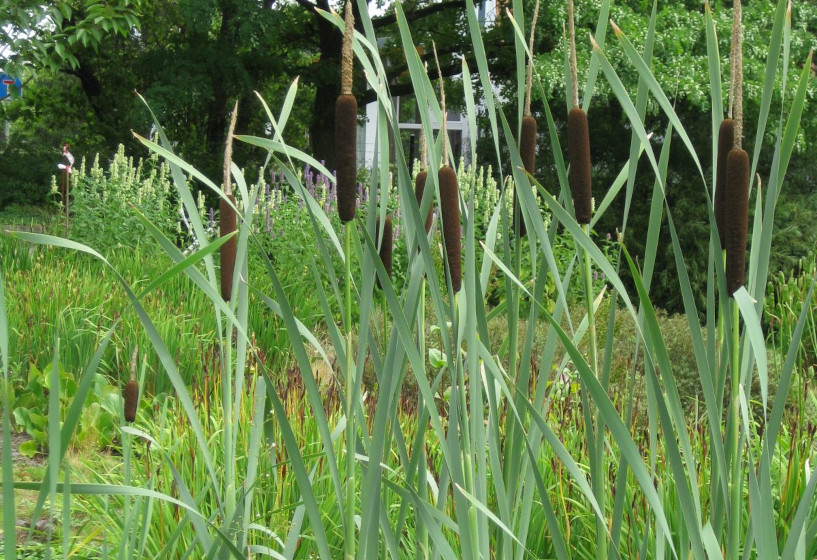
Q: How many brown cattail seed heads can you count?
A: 10